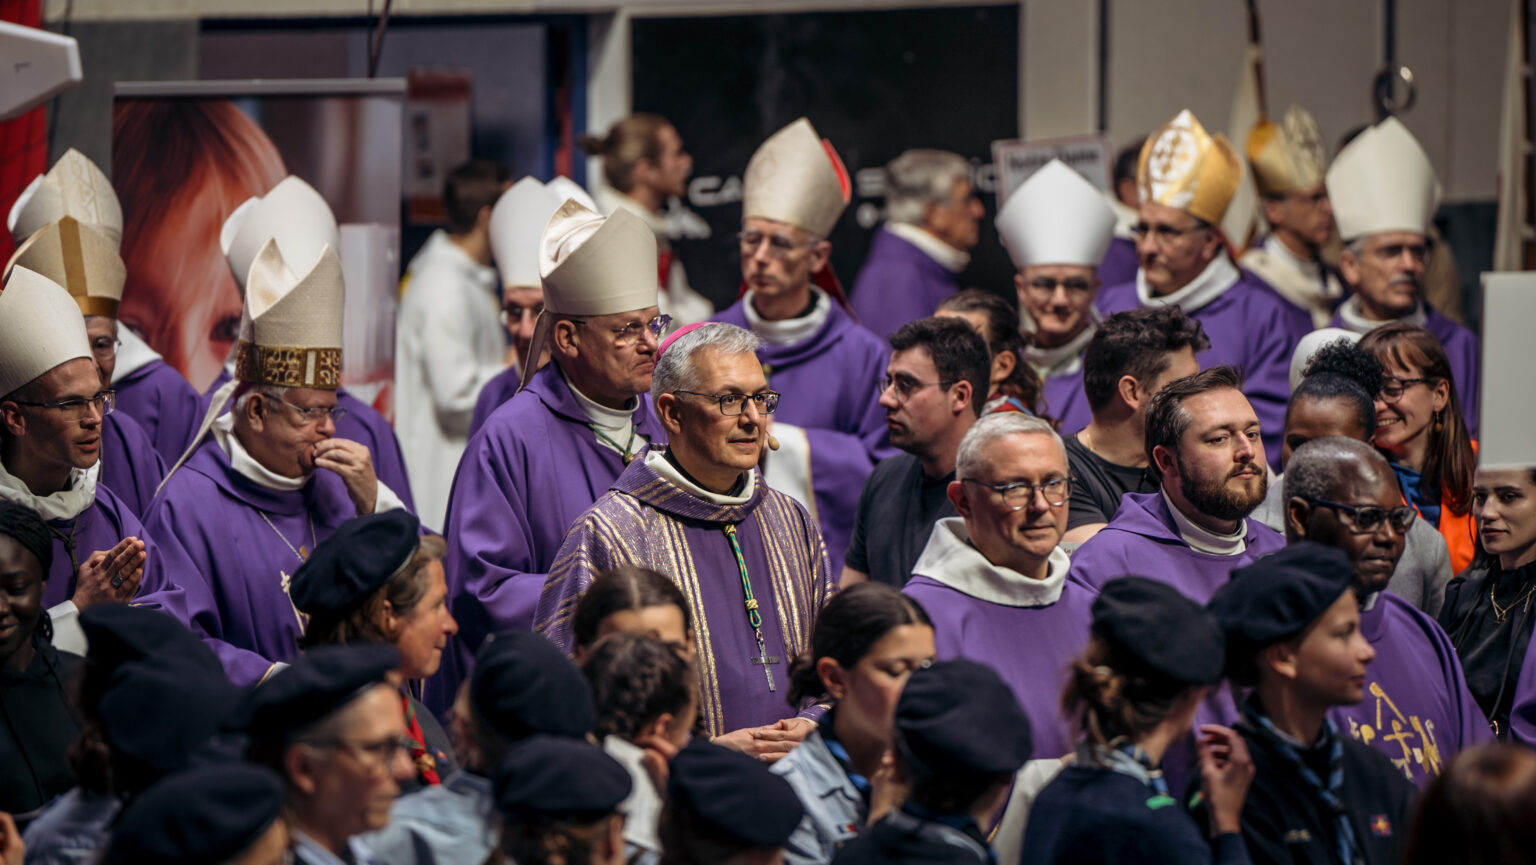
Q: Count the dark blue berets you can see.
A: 11